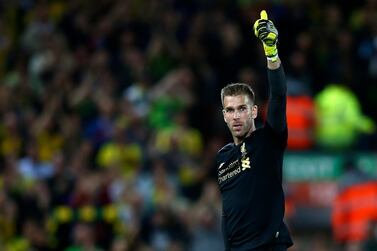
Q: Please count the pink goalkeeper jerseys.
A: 0